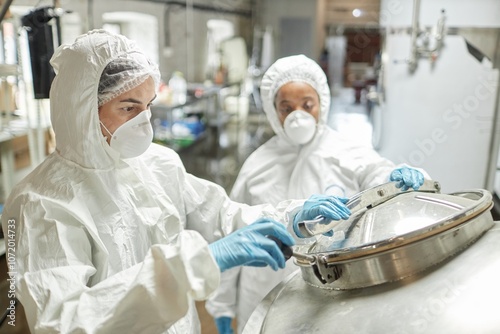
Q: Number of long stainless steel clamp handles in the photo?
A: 1